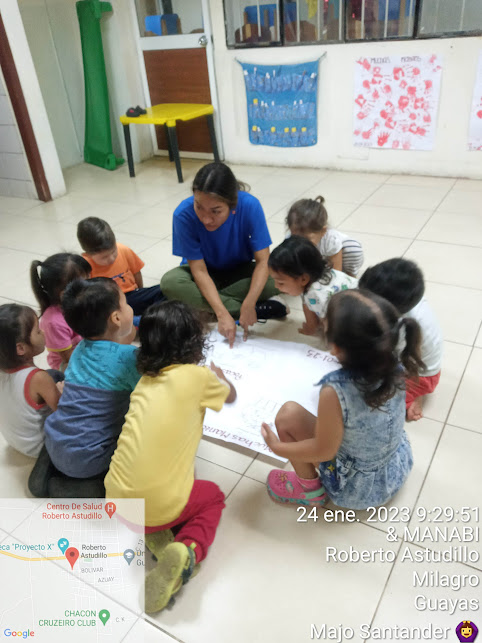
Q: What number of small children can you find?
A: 9